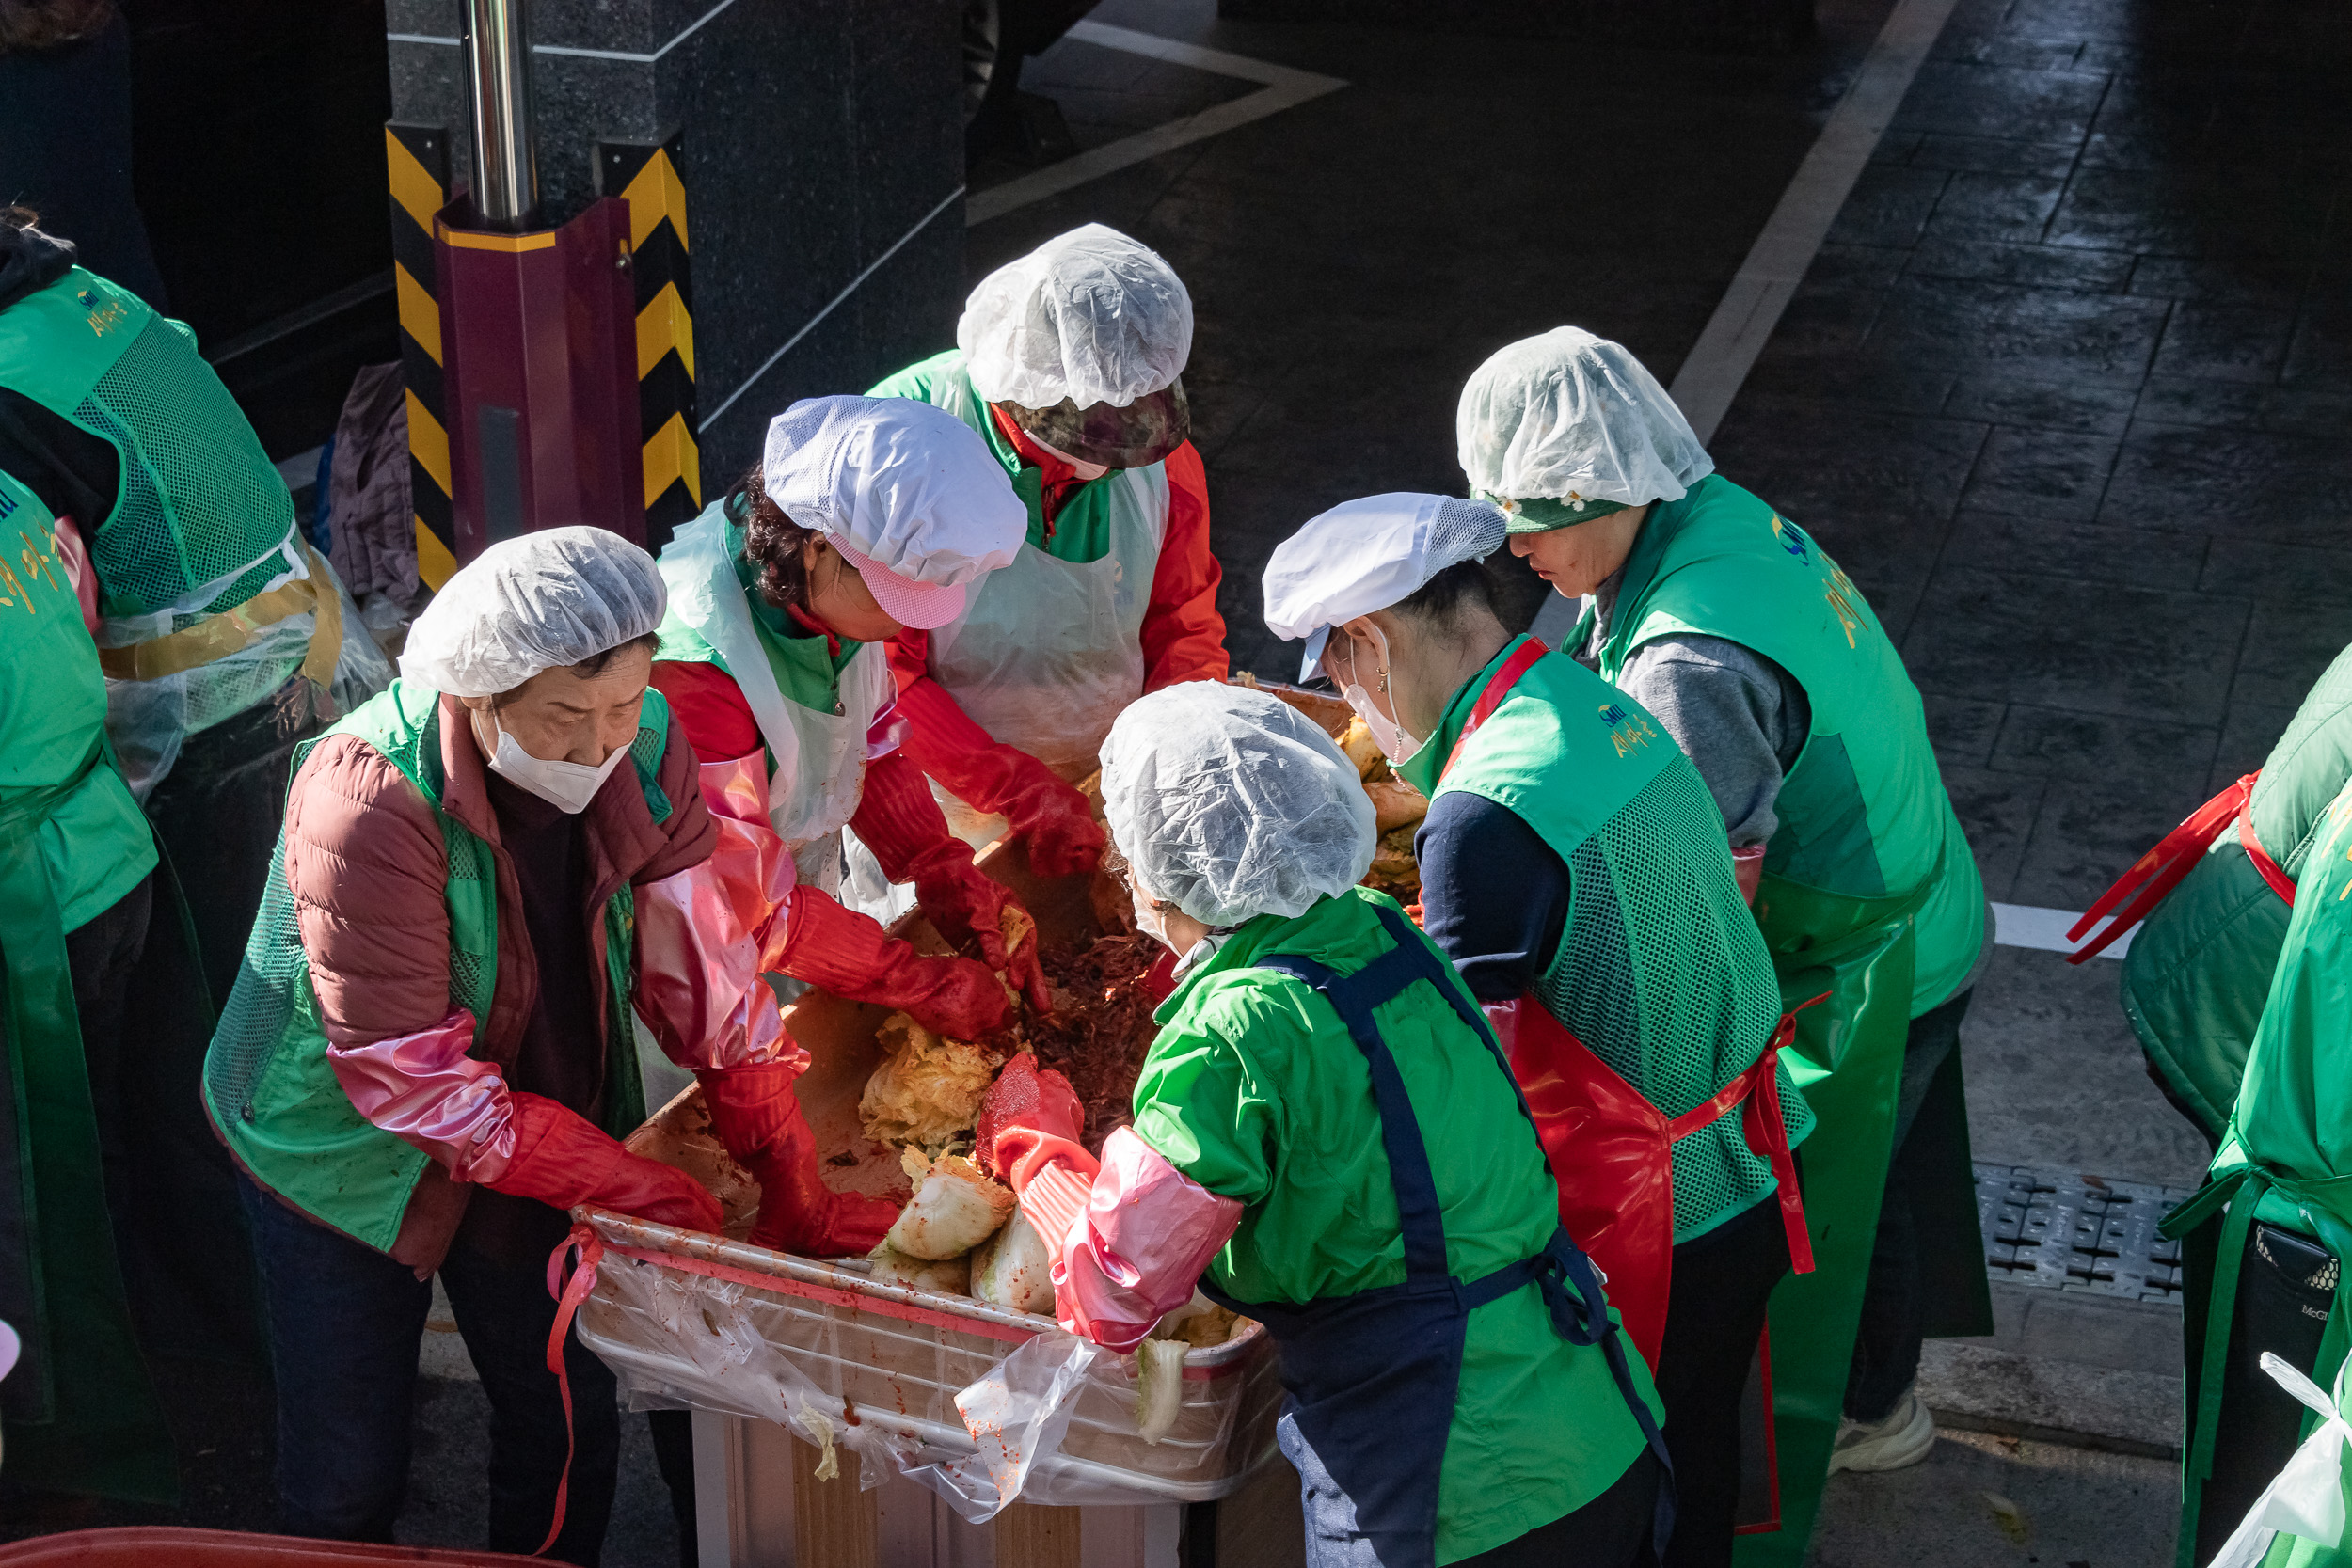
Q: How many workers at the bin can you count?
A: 6